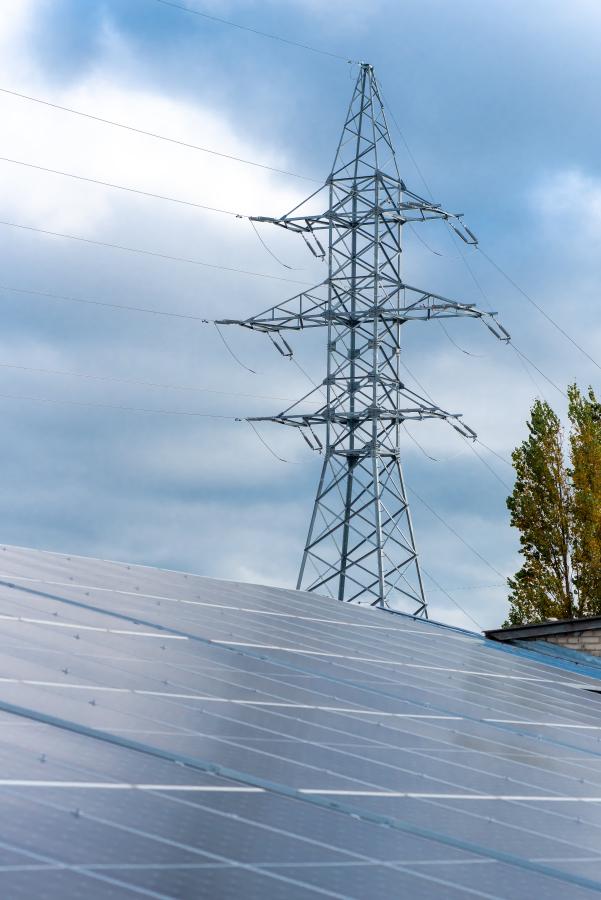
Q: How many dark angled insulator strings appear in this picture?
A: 12